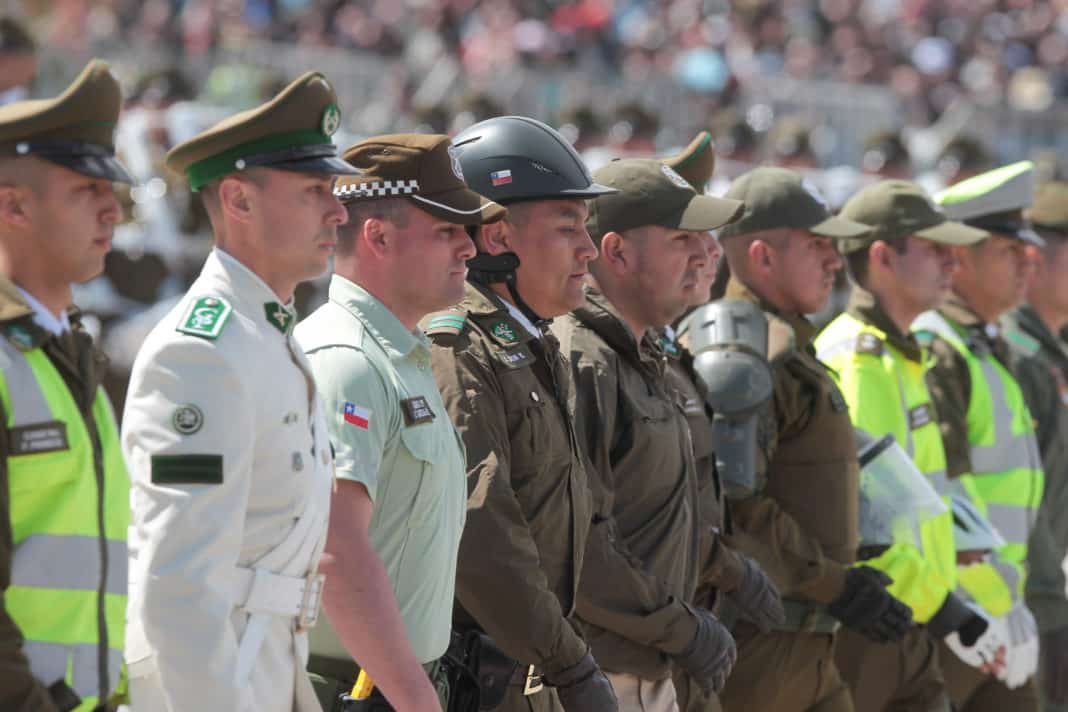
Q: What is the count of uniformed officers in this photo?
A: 10